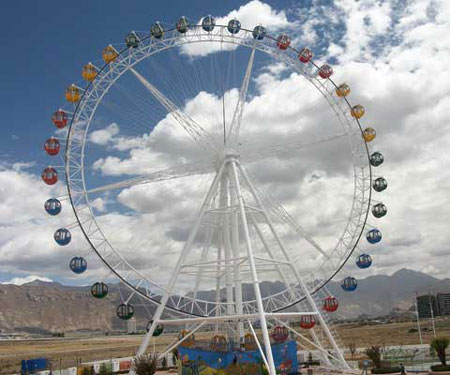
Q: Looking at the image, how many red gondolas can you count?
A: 9